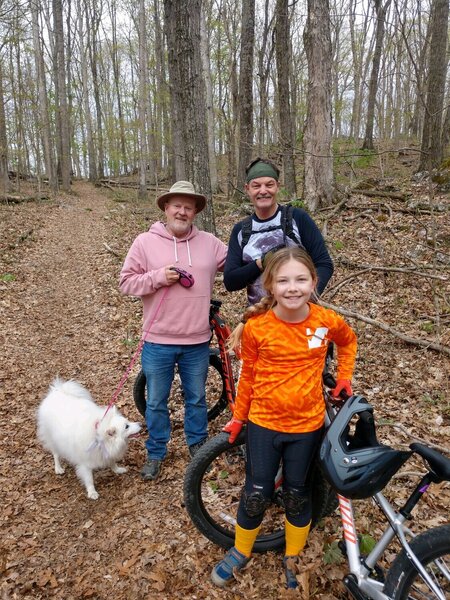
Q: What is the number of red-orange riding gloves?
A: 2